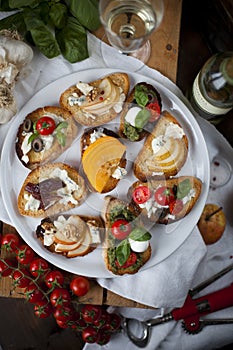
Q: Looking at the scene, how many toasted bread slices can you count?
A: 9